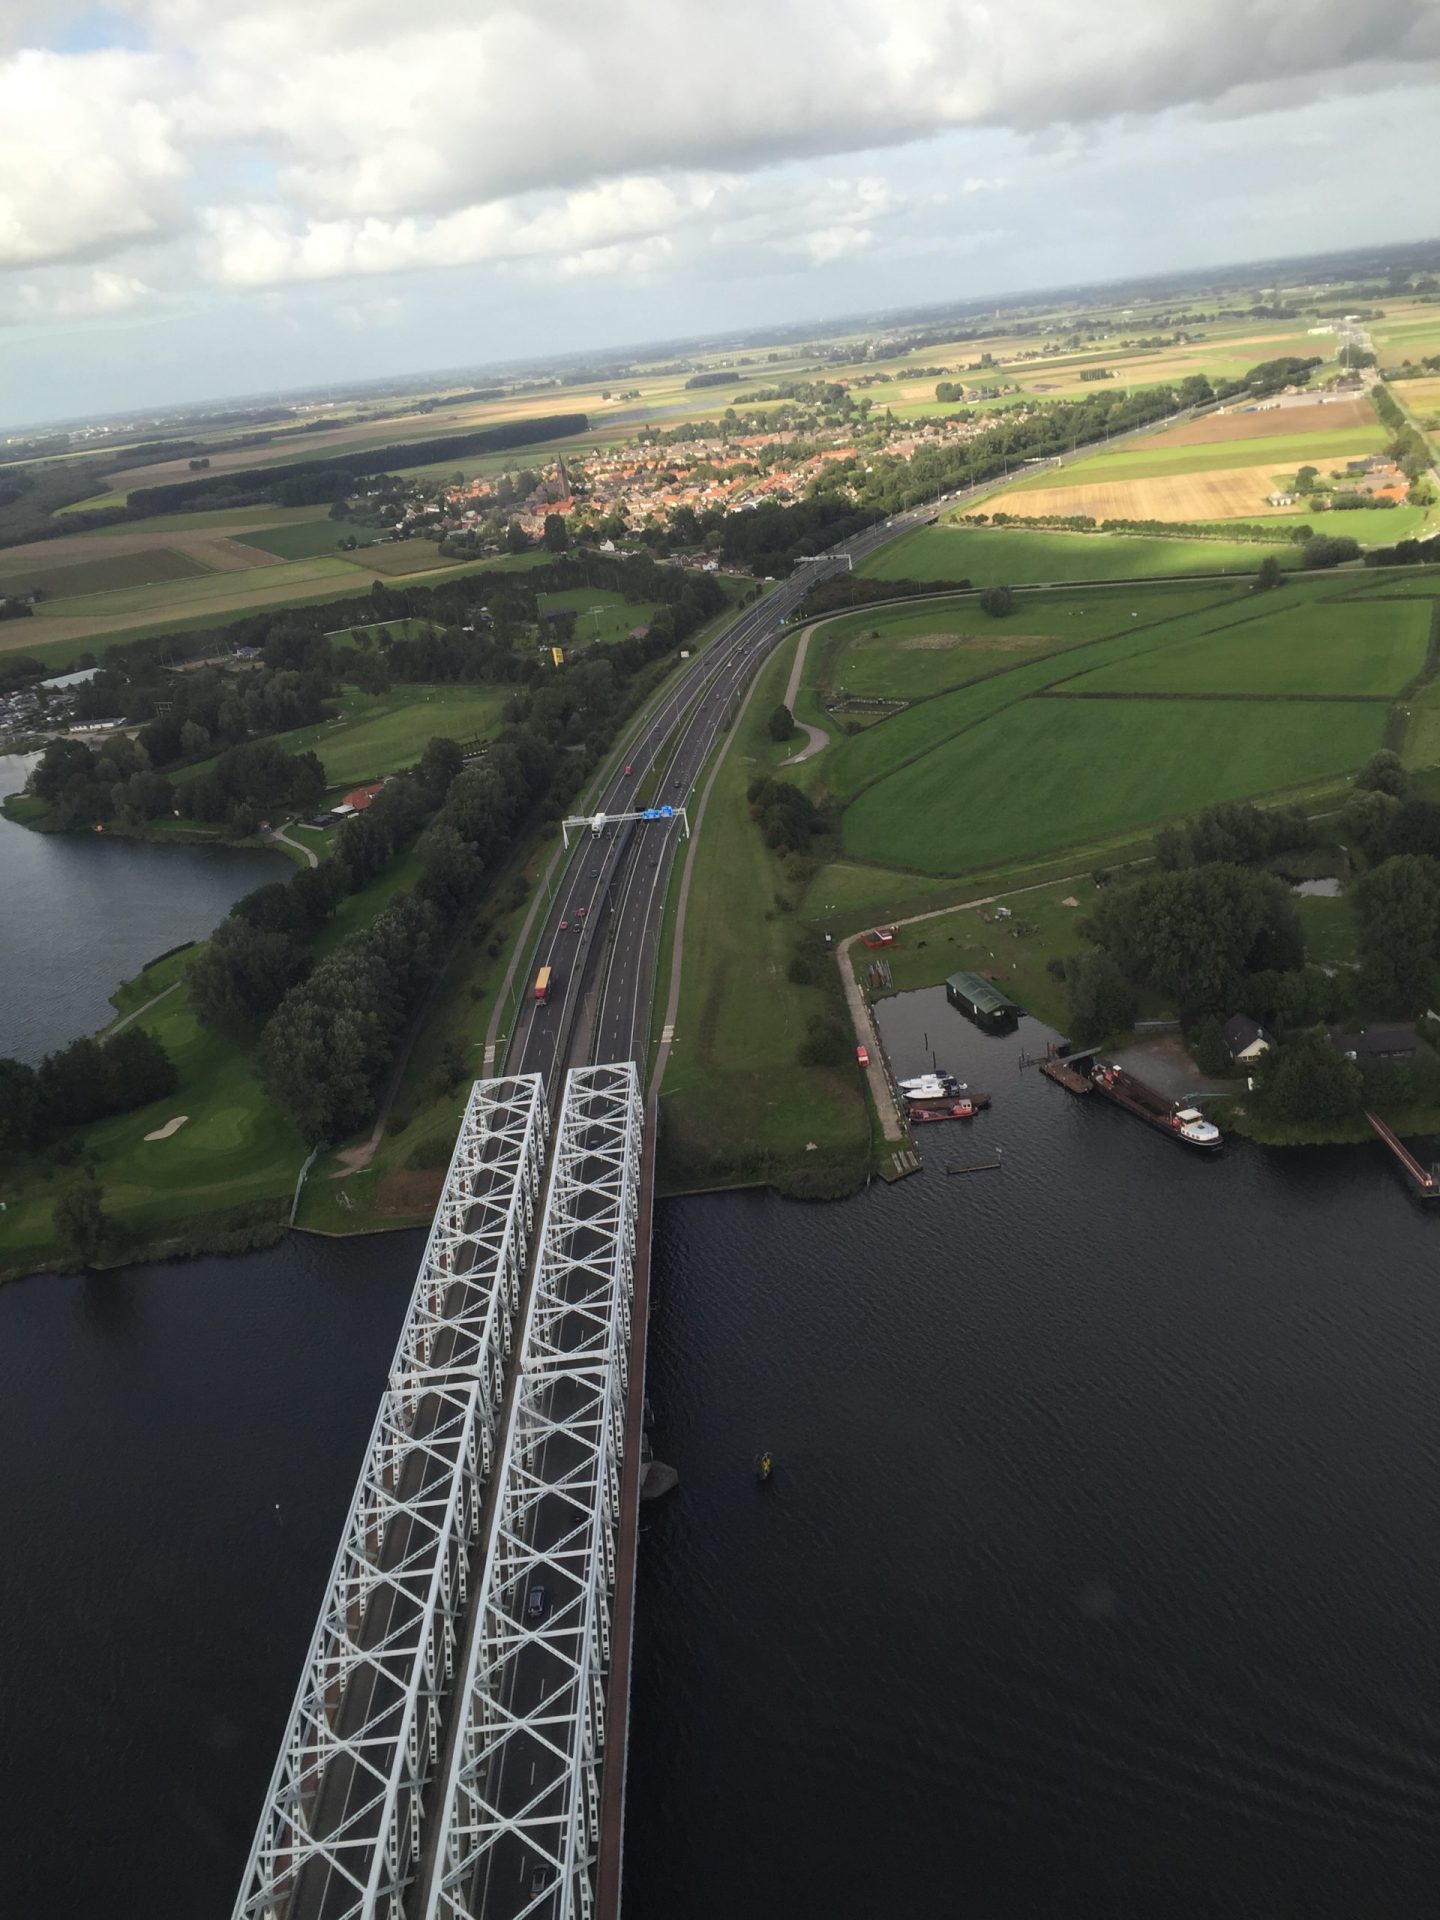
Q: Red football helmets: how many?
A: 0